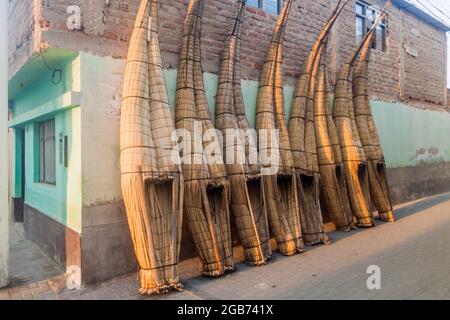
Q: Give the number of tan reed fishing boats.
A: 8